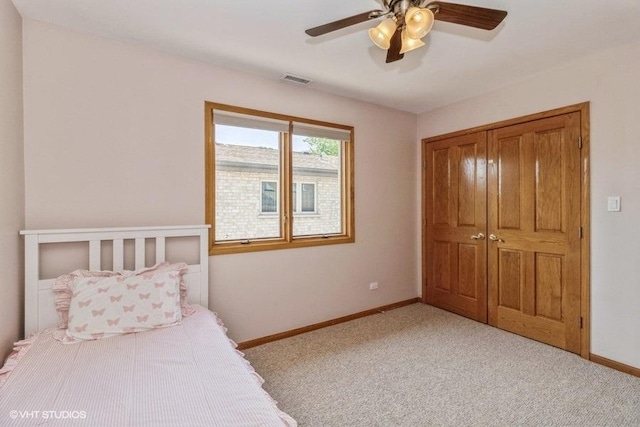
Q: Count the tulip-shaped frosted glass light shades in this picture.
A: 3